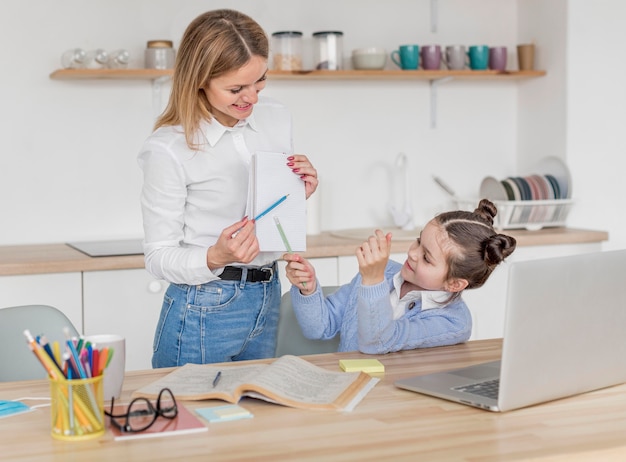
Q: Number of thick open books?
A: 1